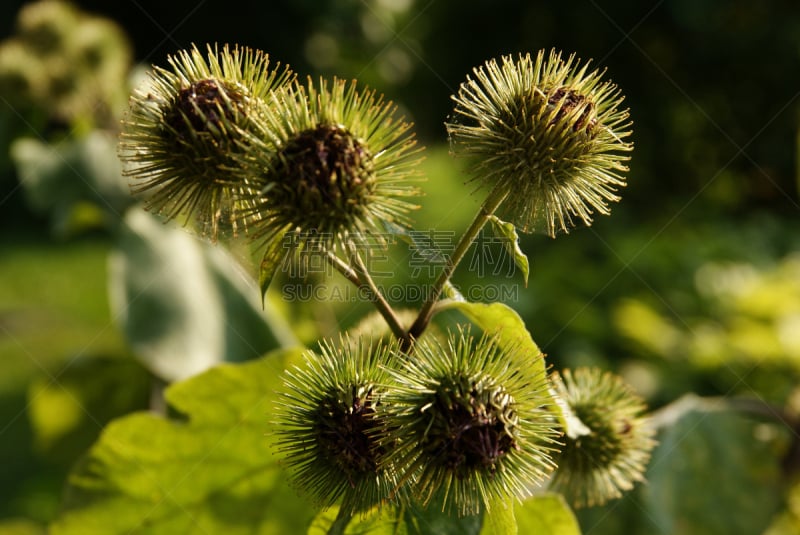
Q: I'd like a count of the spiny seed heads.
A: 6